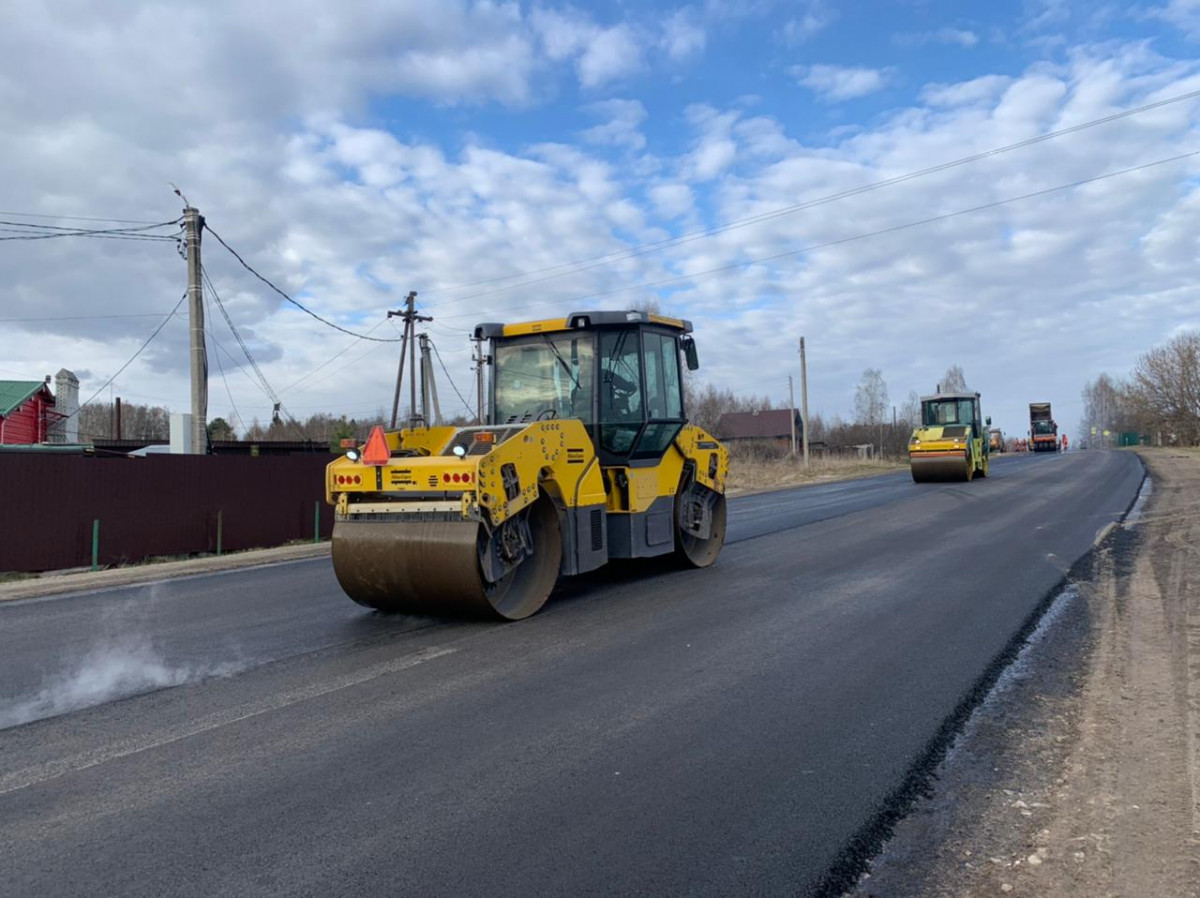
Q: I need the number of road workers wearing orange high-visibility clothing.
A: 3